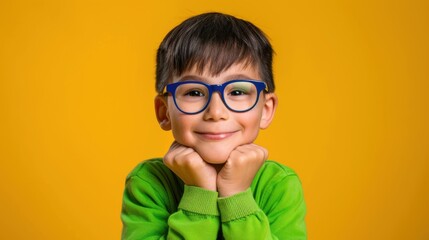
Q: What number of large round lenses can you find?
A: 2